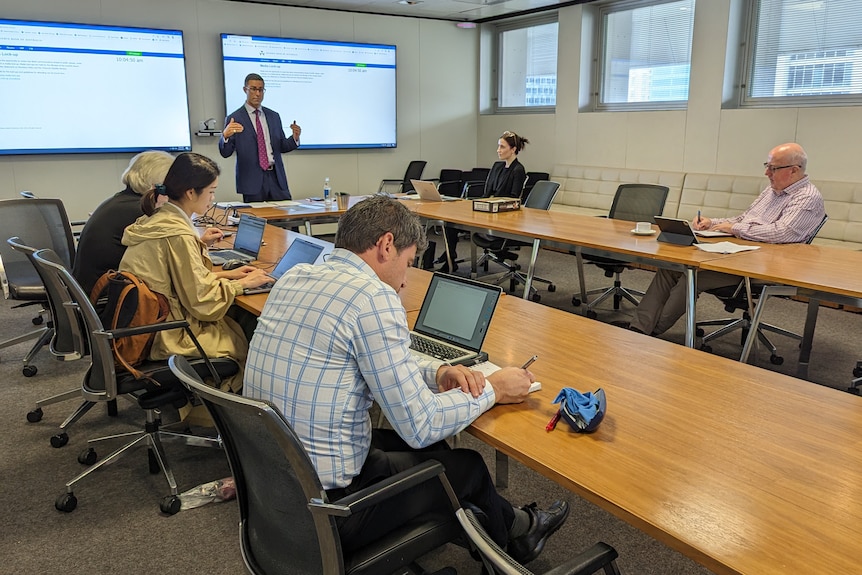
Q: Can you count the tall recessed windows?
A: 3